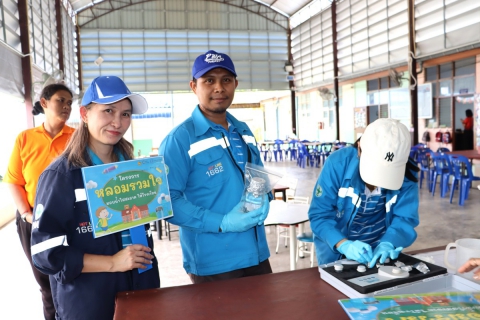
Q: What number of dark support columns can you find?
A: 6